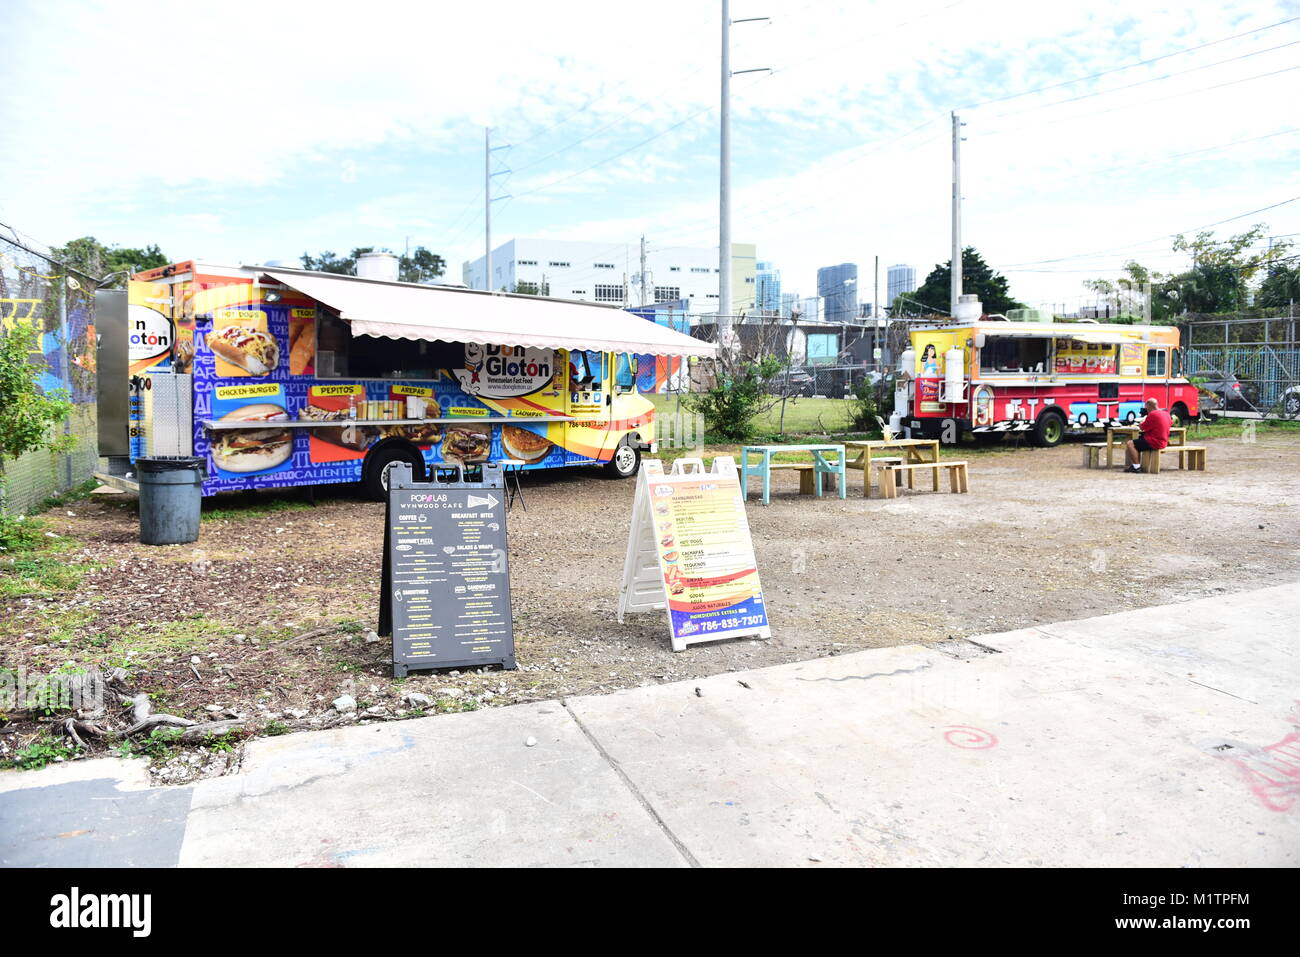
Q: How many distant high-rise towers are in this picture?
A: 3